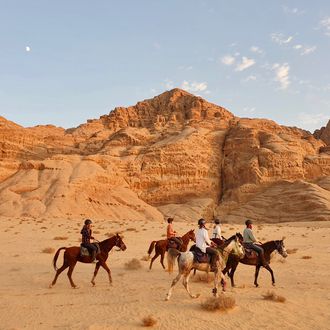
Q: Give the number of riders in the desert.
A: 5